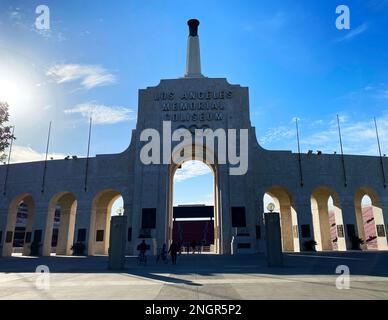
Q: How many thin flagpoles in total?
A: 6